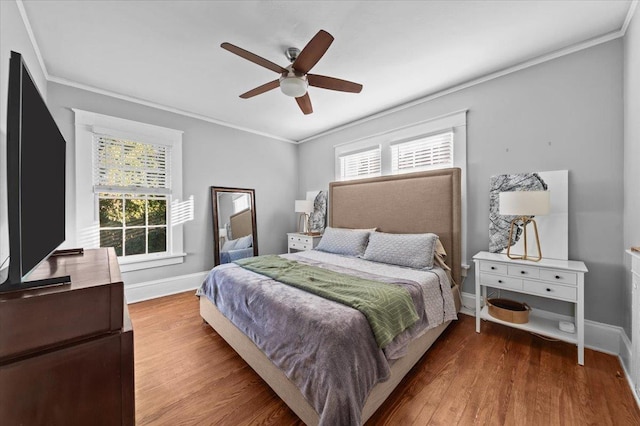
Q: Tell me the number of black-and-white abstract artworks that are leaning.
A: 2